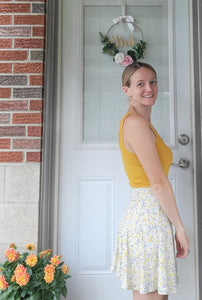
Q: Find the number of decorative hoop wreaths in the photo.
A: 1